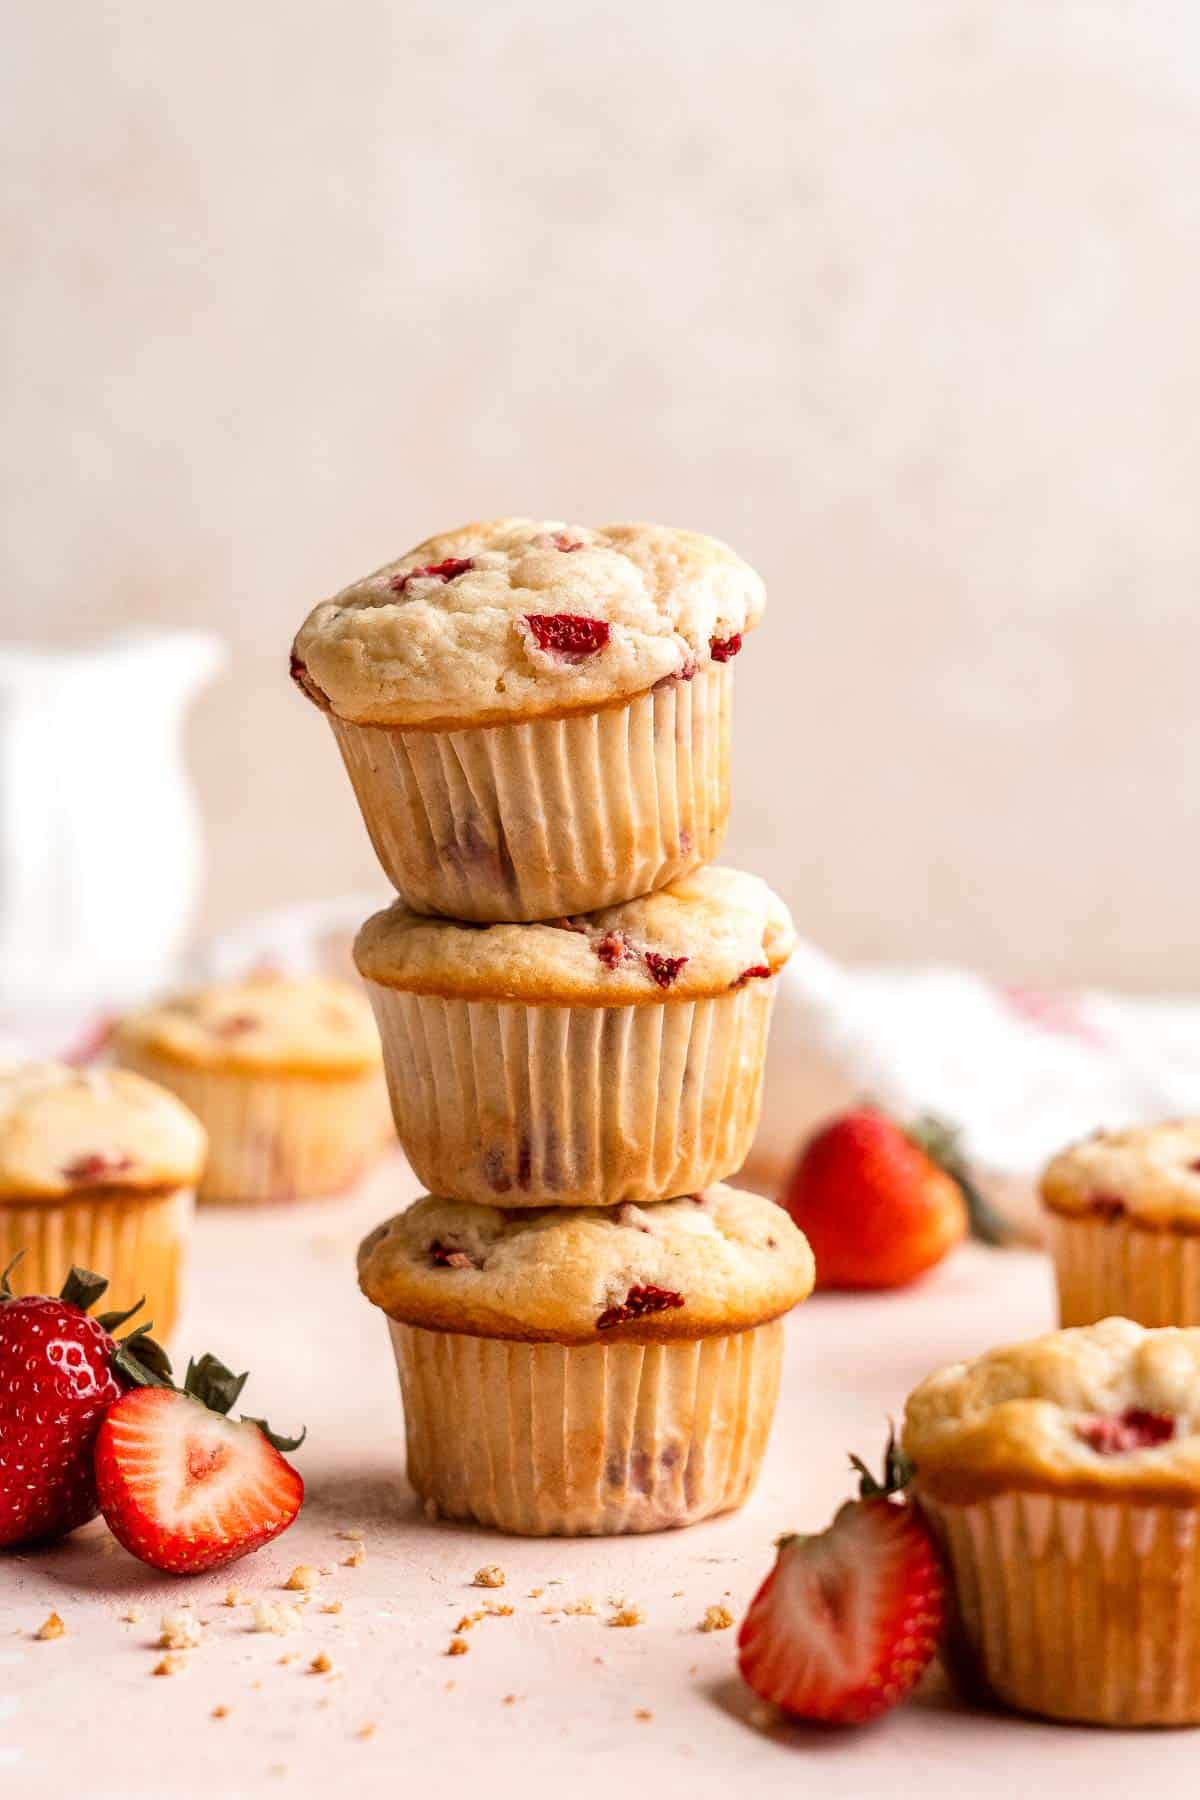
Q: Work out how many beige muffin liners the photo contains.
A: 7